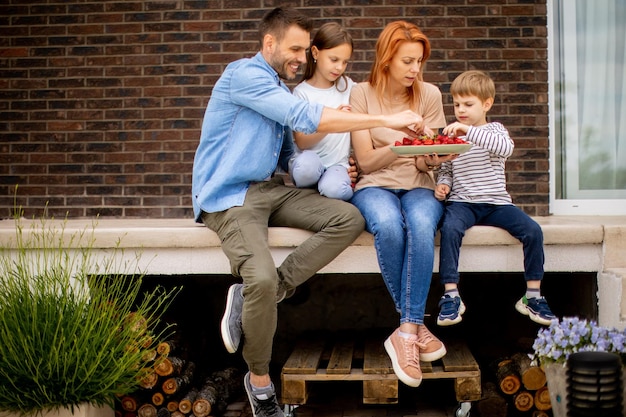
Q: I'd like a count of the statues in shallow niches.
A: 0